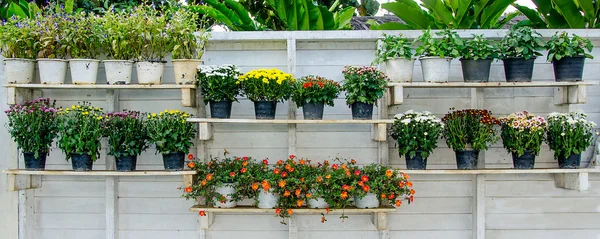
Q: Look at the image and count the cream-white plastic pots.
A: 12